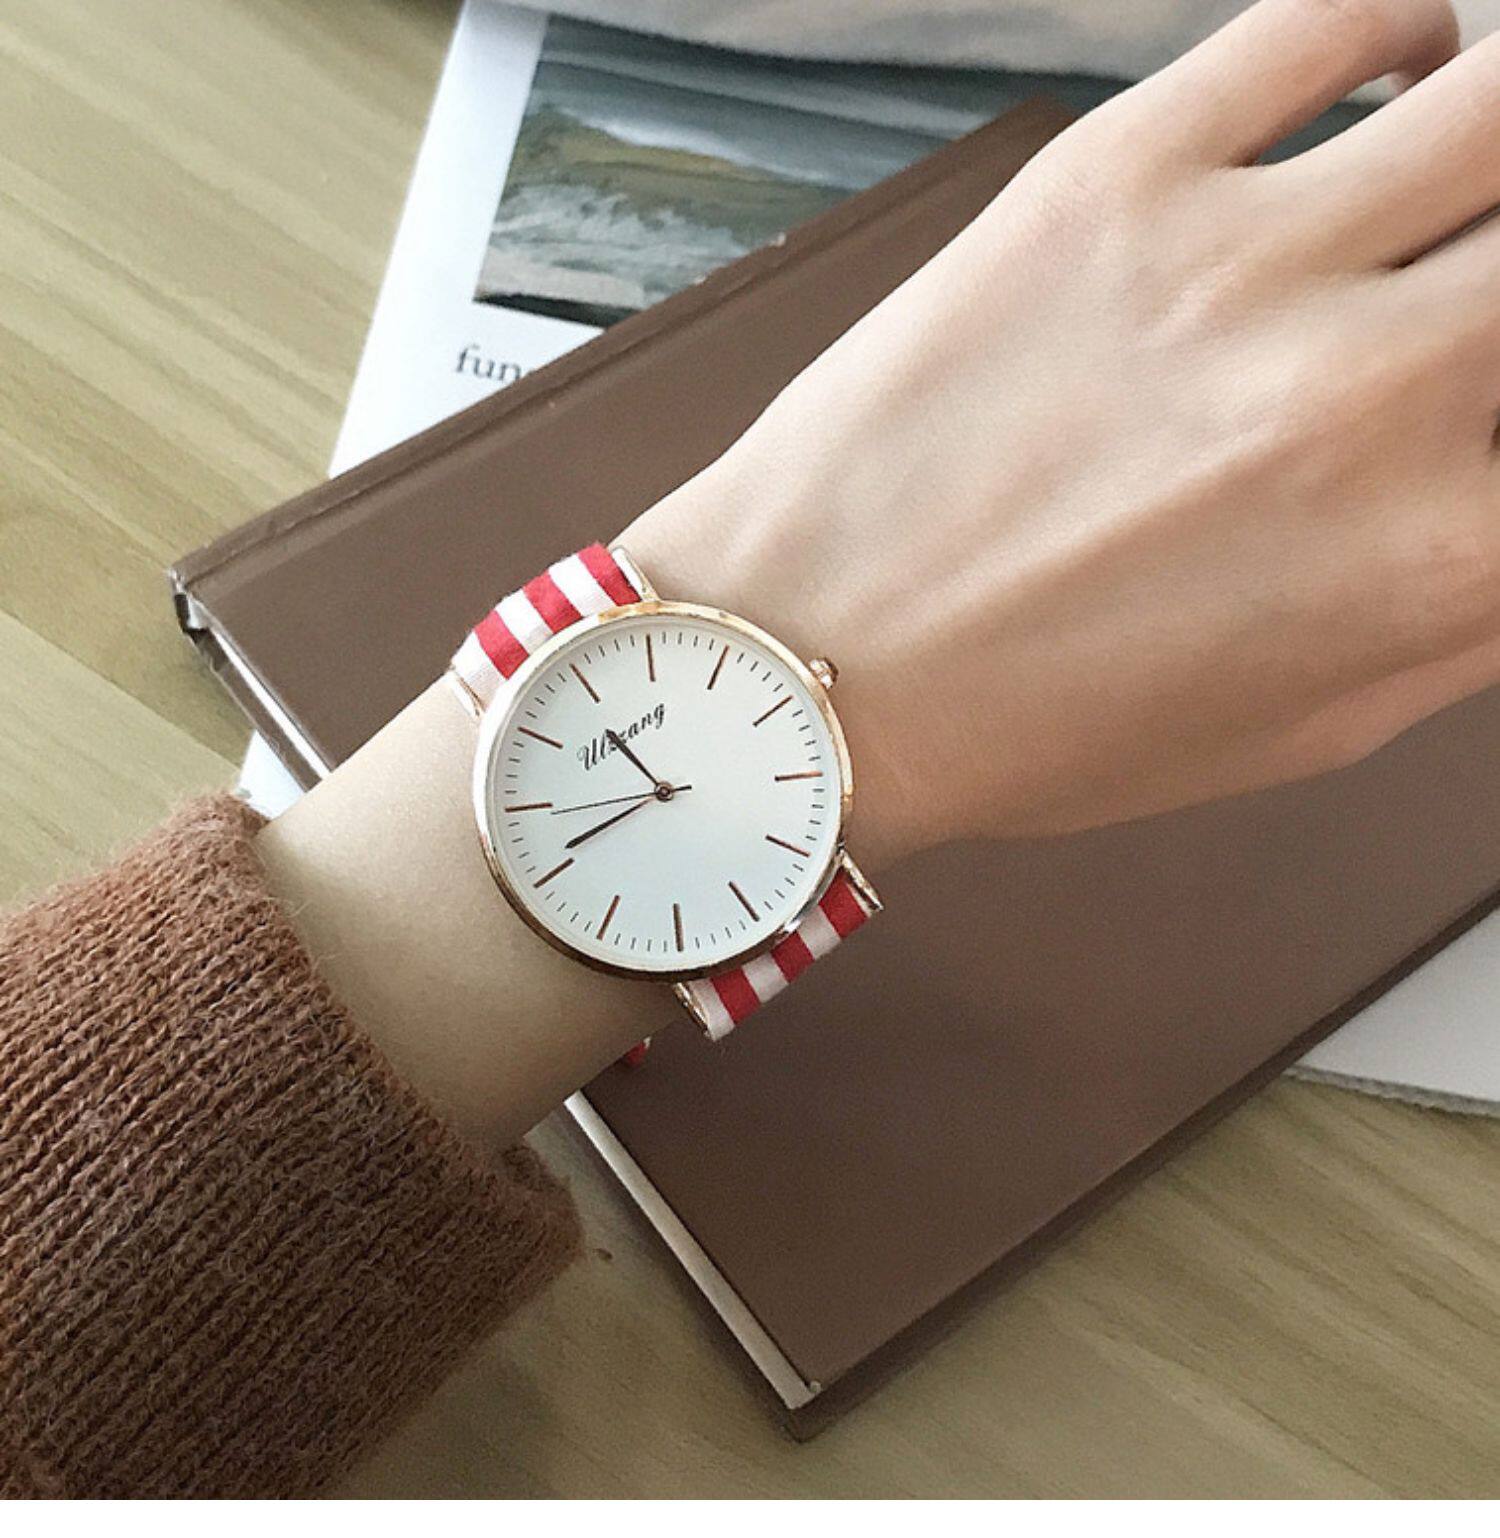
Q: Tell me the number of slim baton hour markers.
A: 12